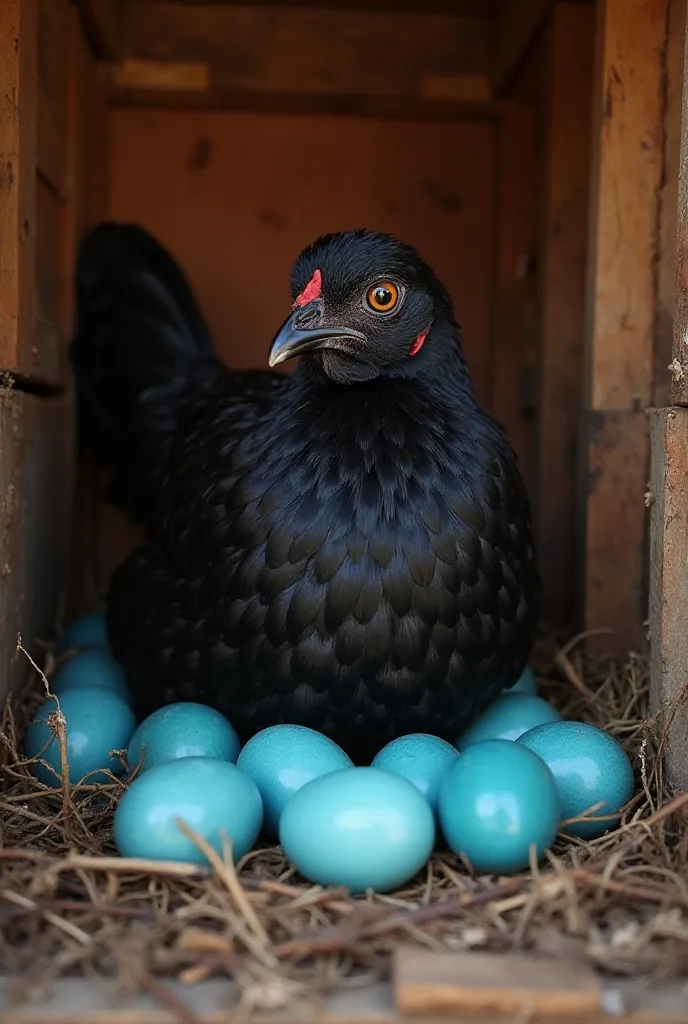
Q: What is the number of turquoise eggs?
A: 12